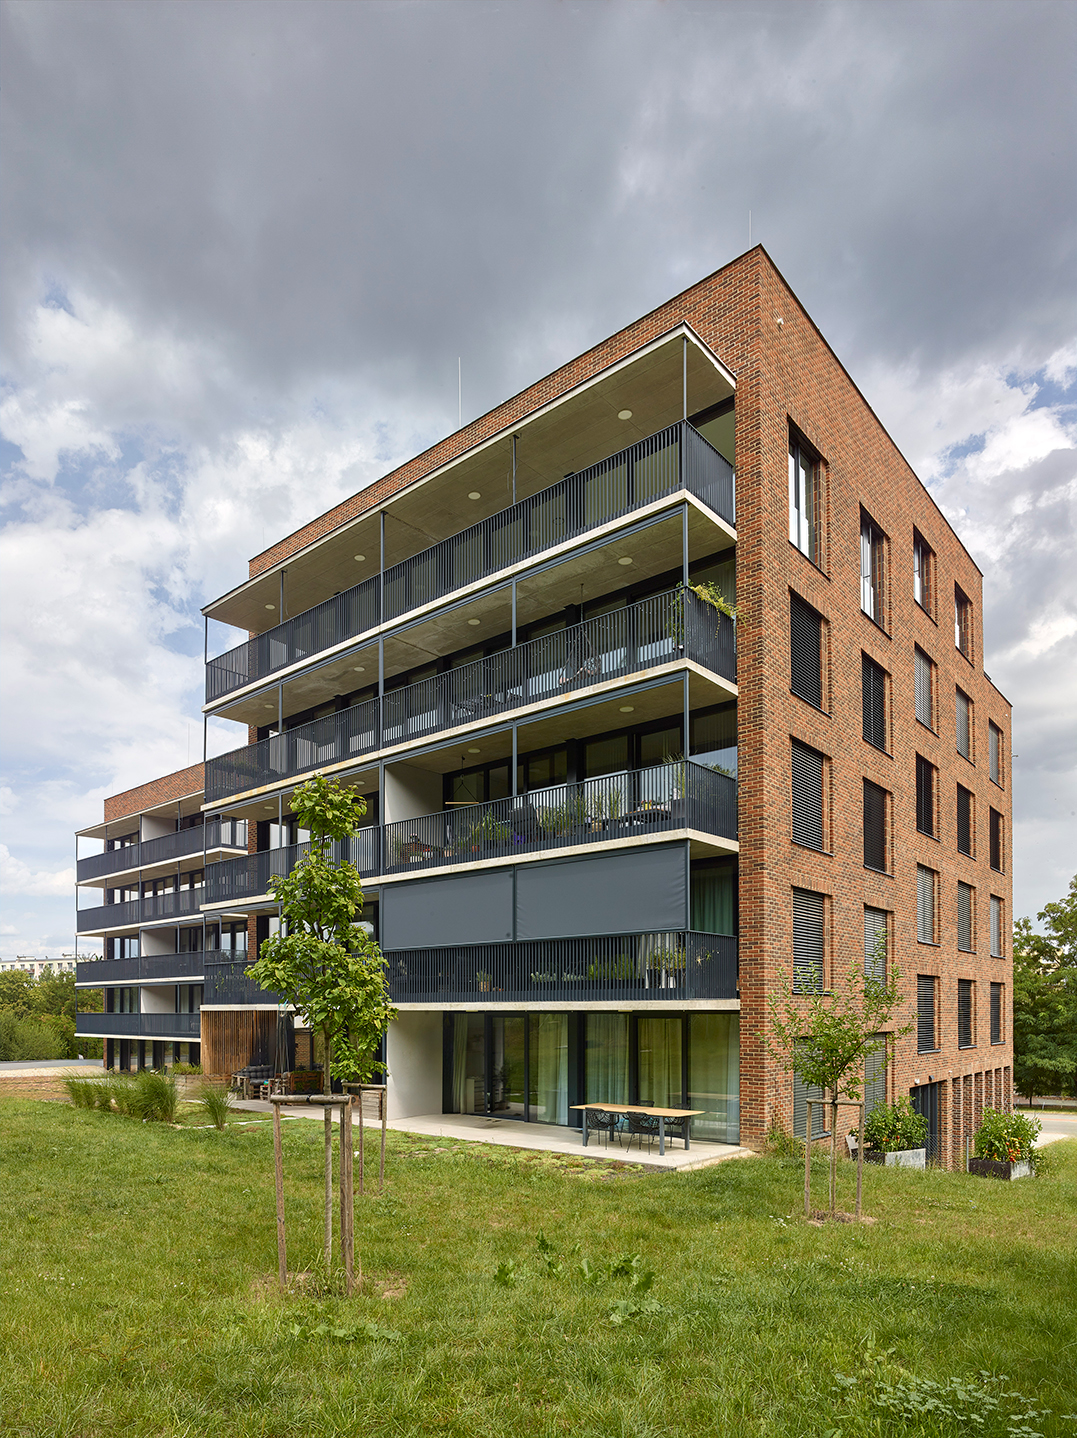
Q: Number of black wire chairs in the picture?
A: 4